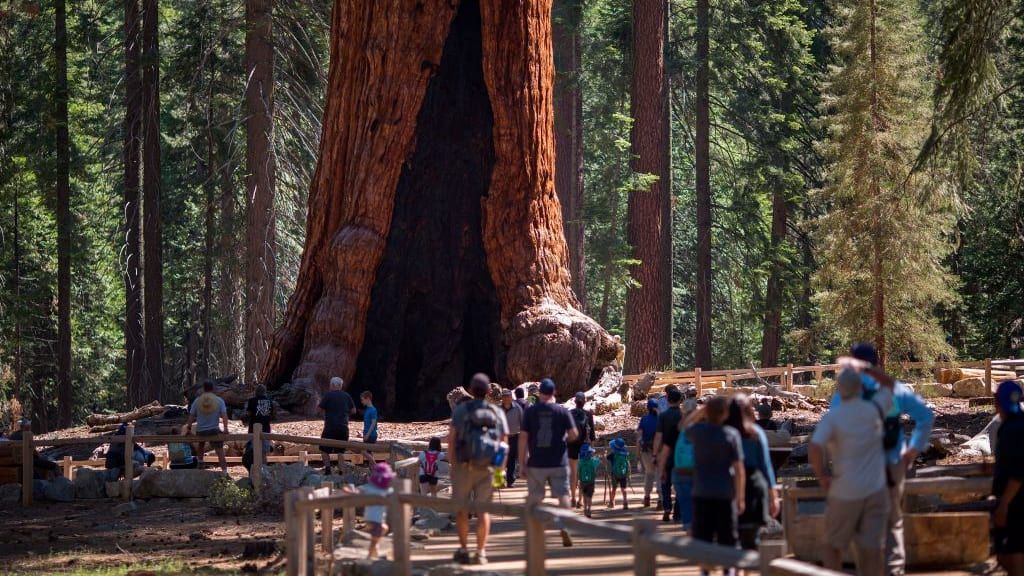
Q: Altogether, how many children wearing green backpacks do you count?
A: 2